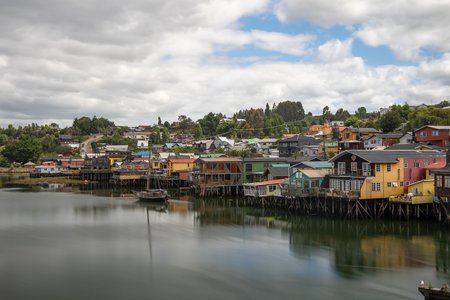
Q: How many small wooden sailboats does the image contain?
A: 1